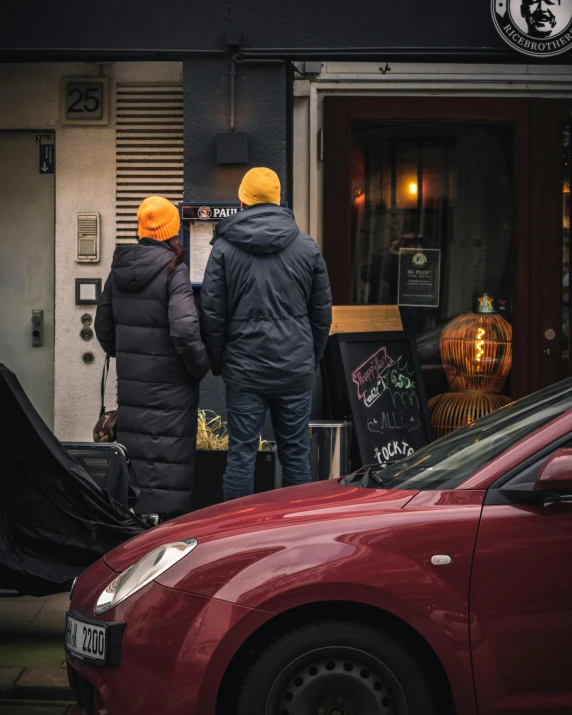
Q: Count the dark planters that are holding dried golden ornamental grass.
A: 1